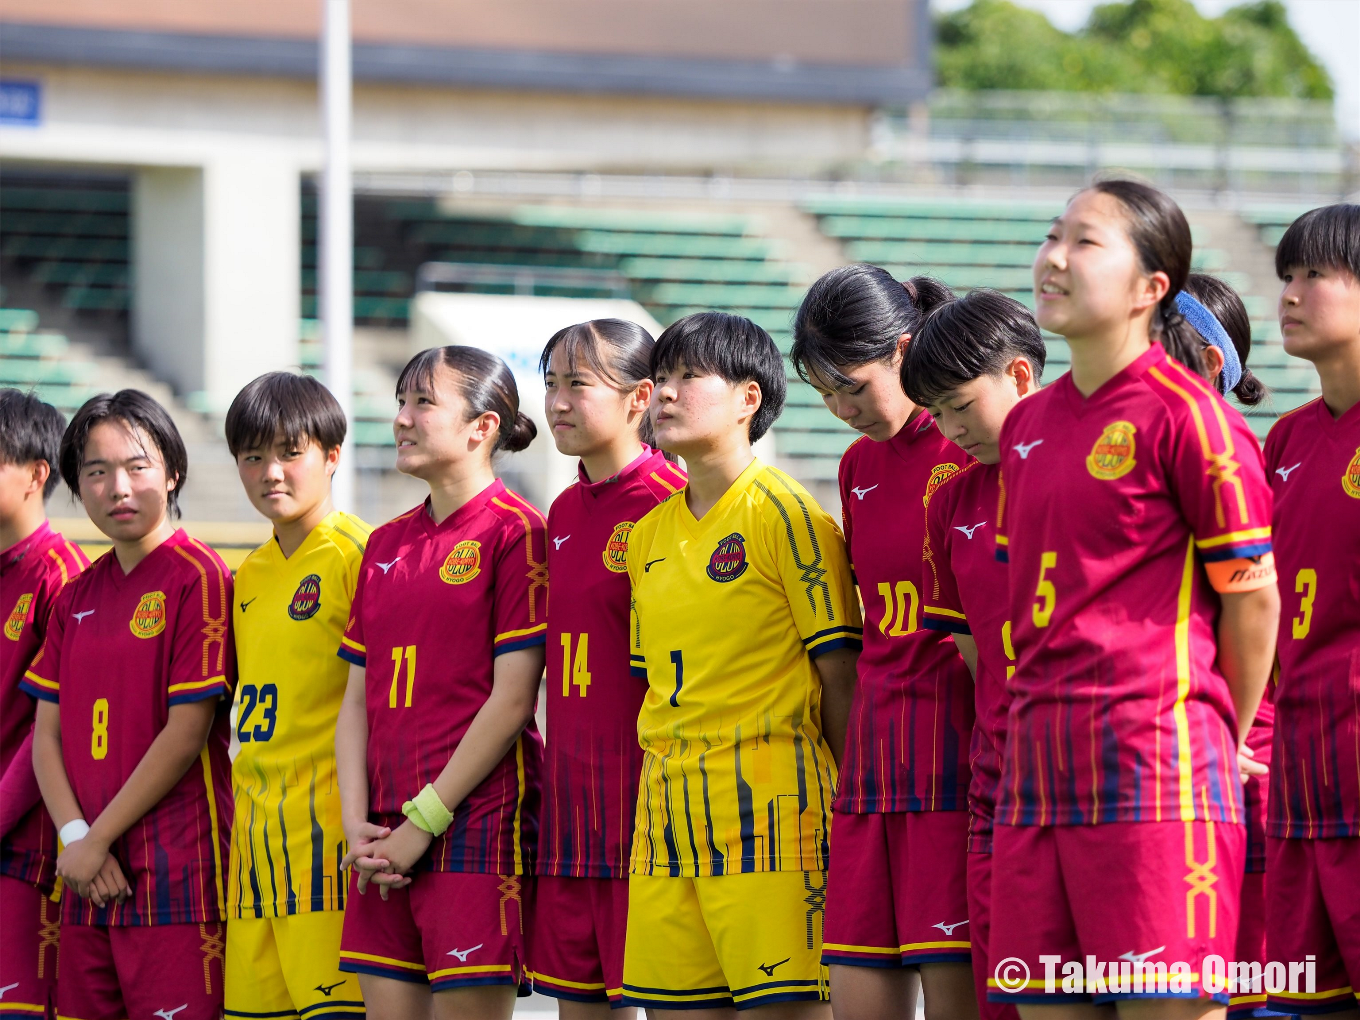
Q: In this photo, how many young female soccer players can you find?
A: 11